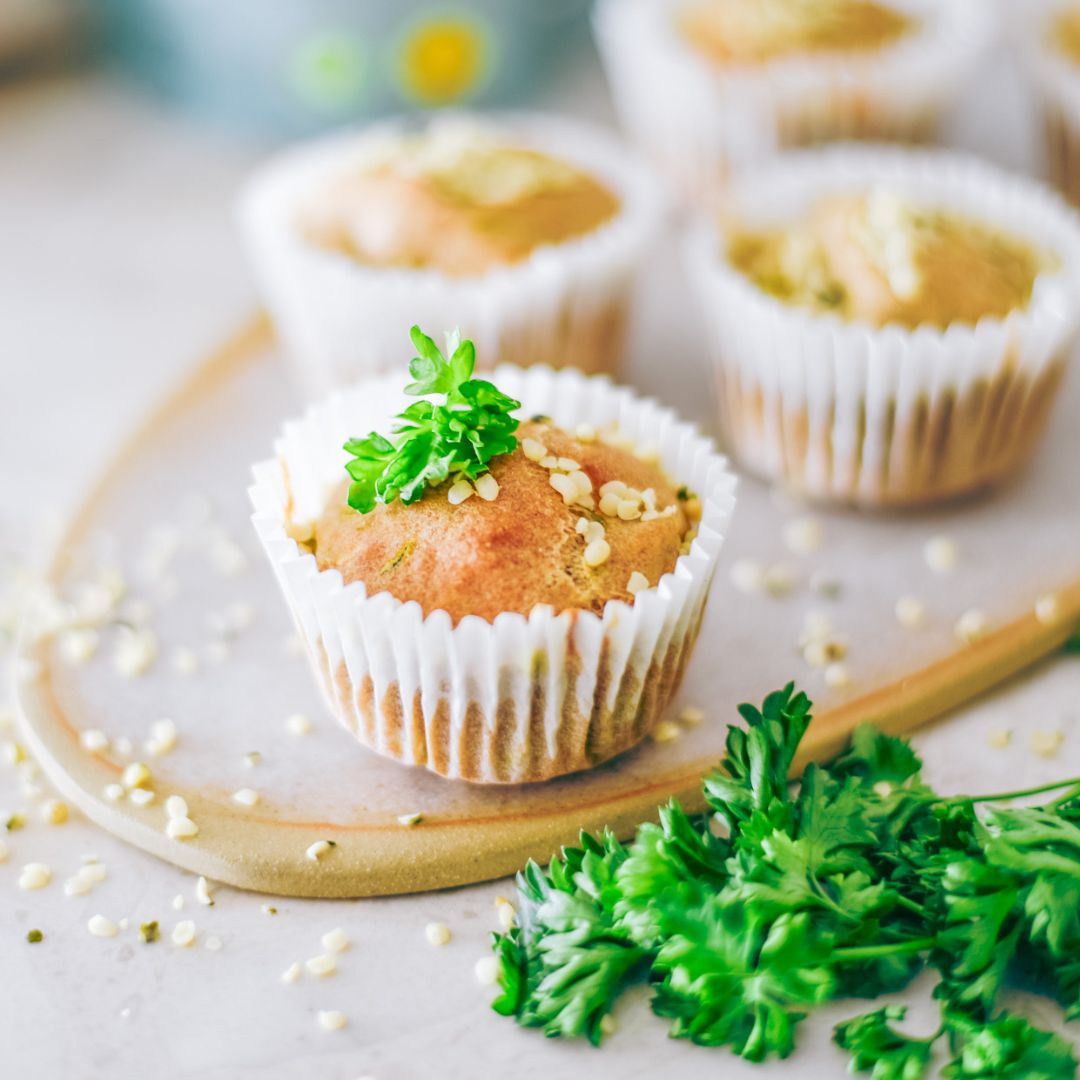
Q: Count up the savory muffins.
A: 5